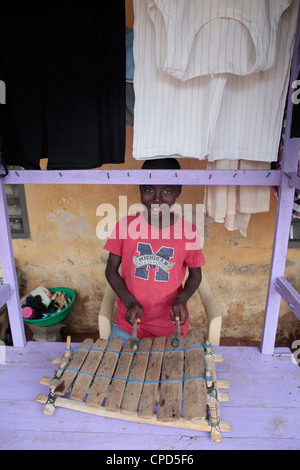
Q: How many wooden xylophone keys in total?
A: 8